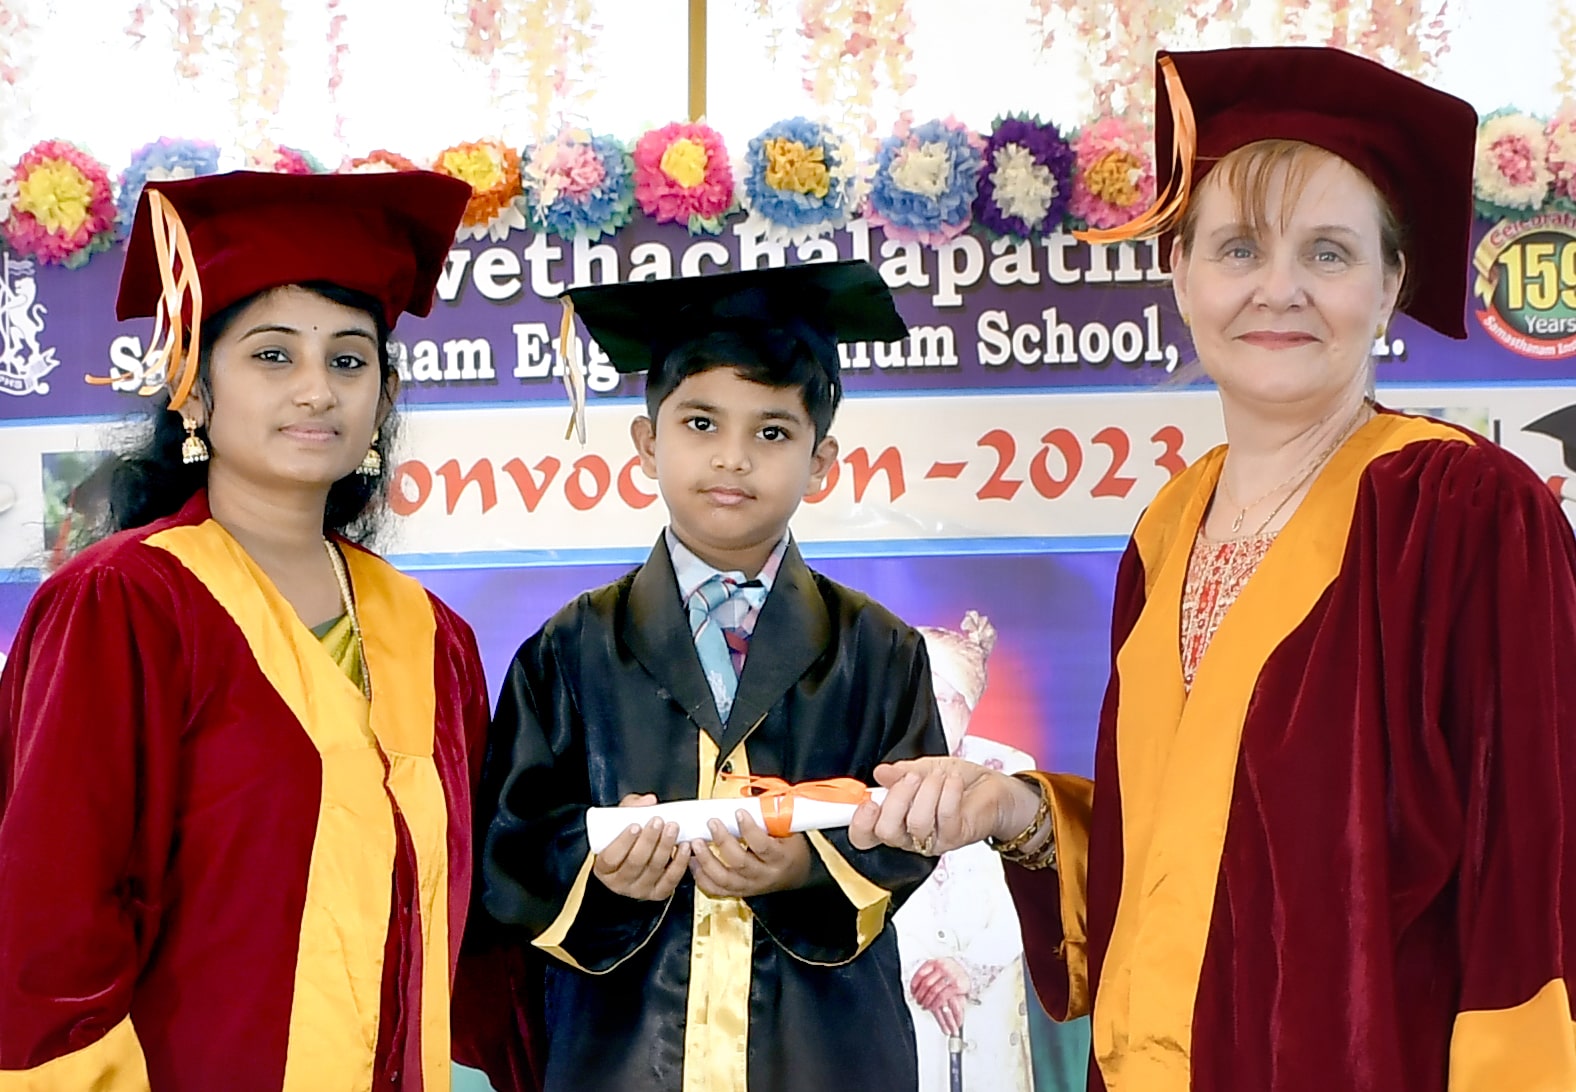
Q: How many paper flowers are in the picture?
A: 13